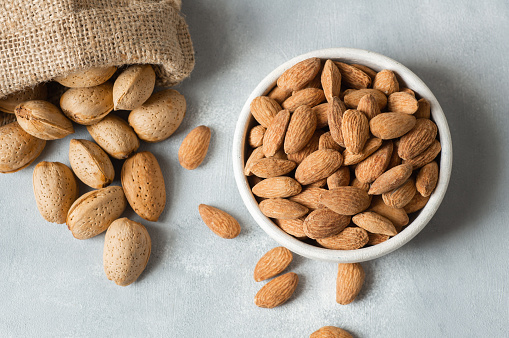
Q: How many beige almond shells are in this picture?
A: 13